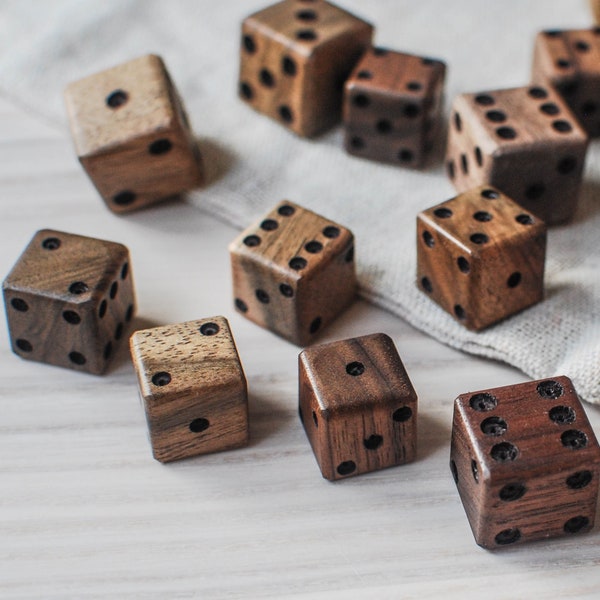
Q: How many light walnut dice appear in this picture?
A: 2